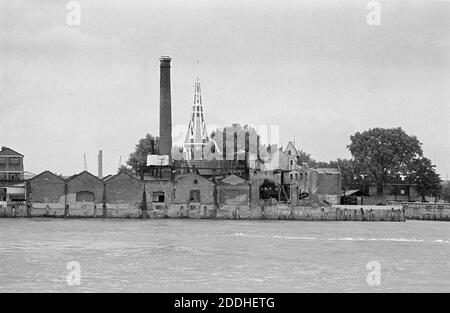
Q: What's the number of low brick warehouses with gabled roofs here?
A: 5